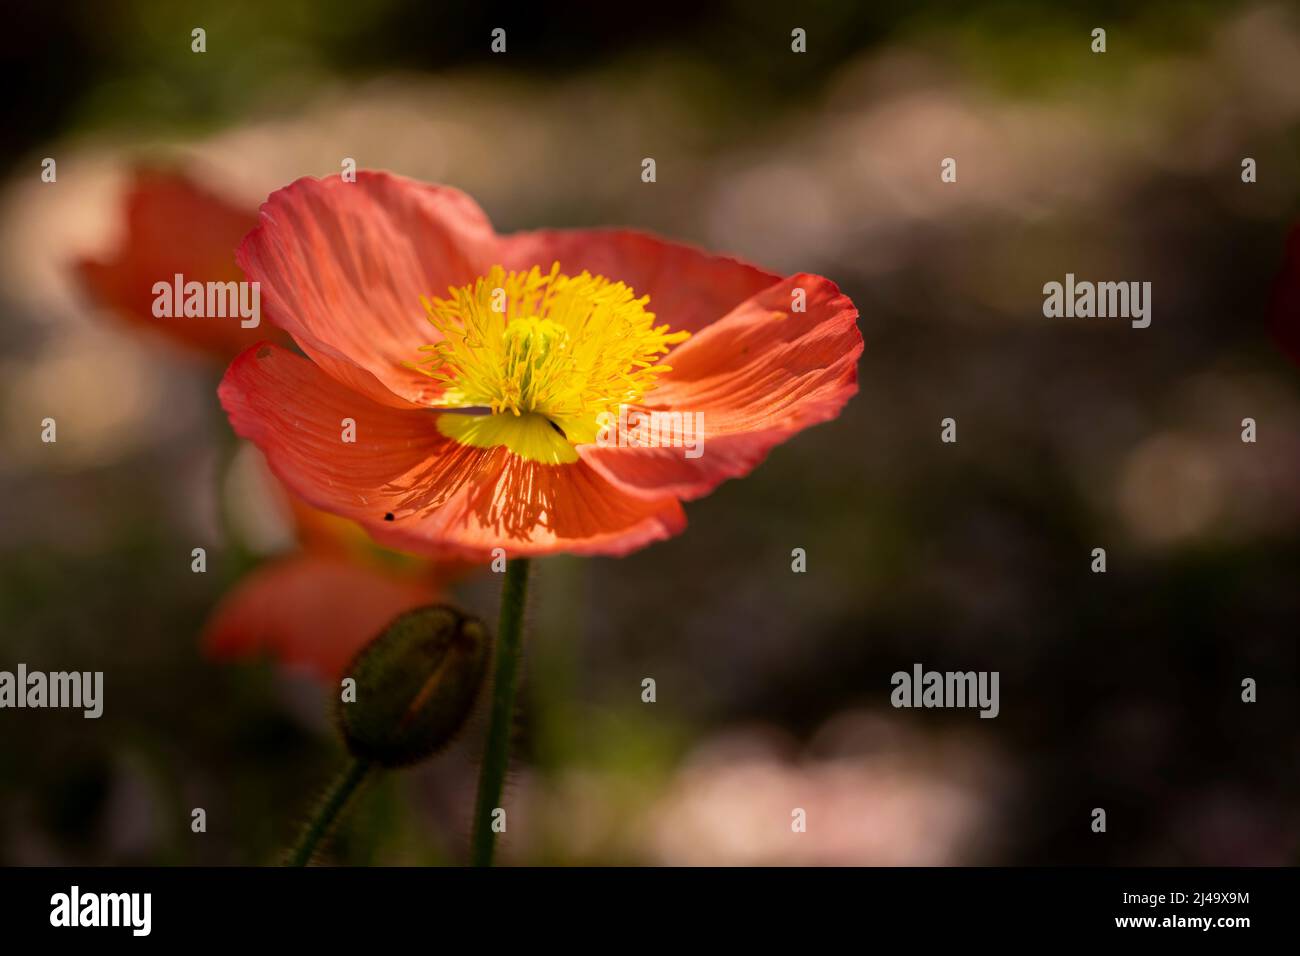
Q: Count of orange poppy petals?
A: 4